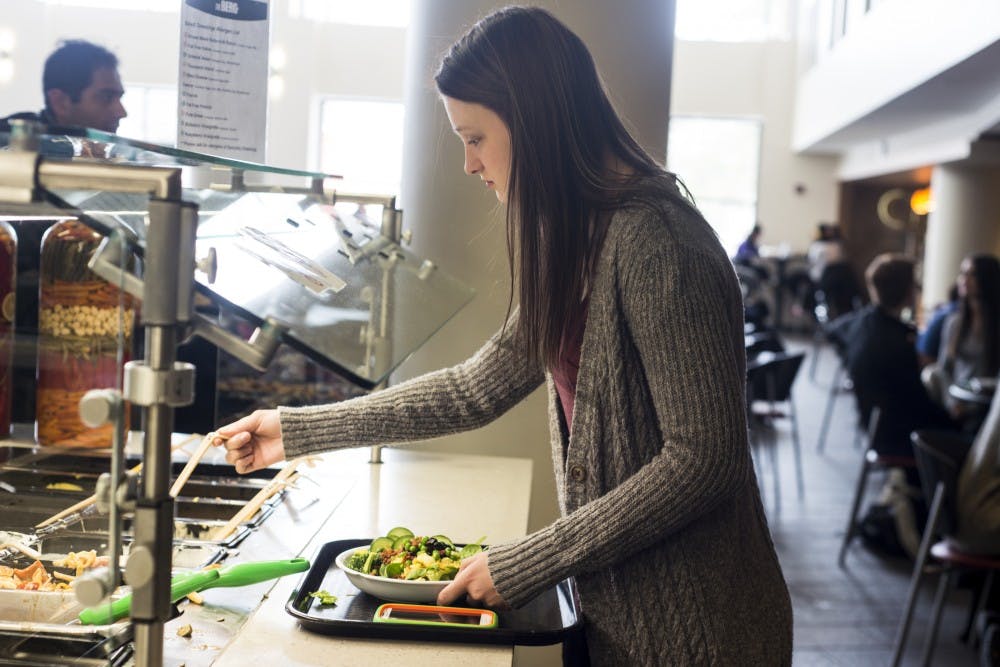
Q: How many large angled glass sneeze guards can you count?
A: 1